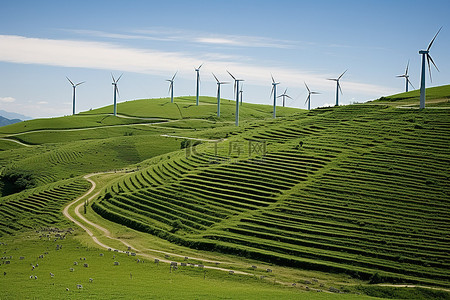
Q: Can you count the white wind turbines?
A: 13